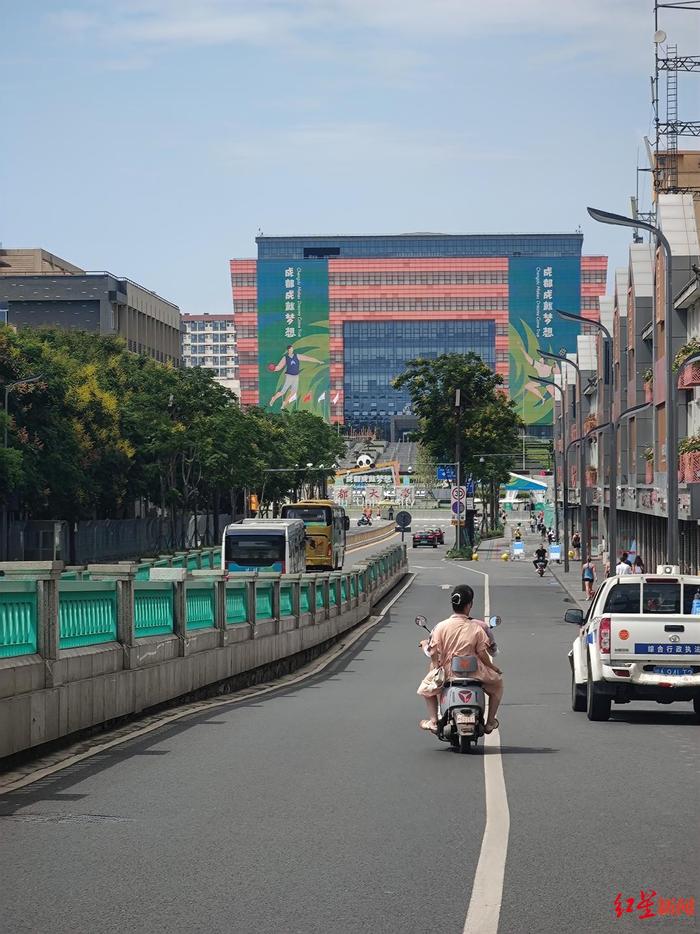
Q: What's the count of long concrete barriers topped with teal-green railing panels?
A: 2